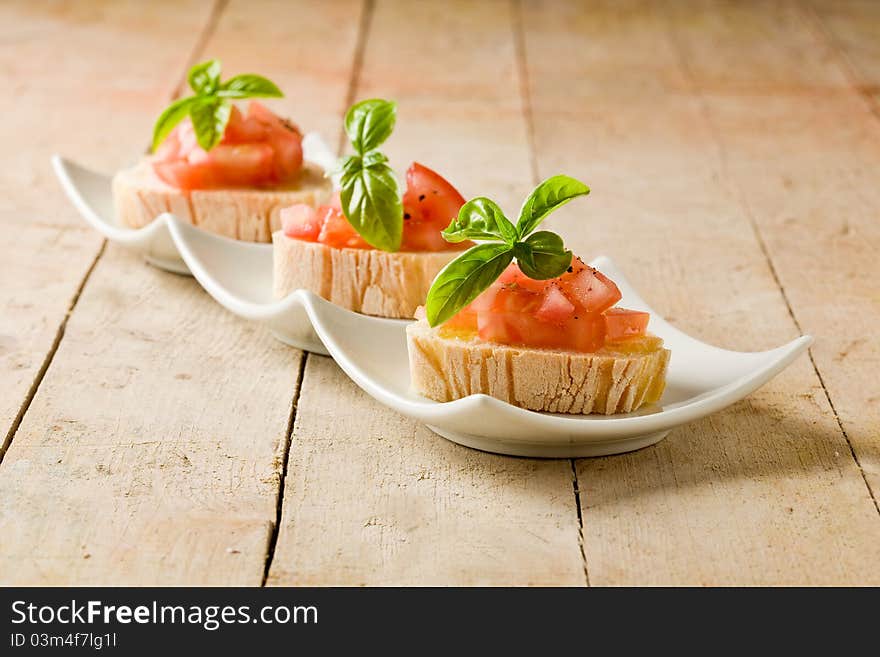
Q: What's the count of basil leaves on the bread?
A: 12